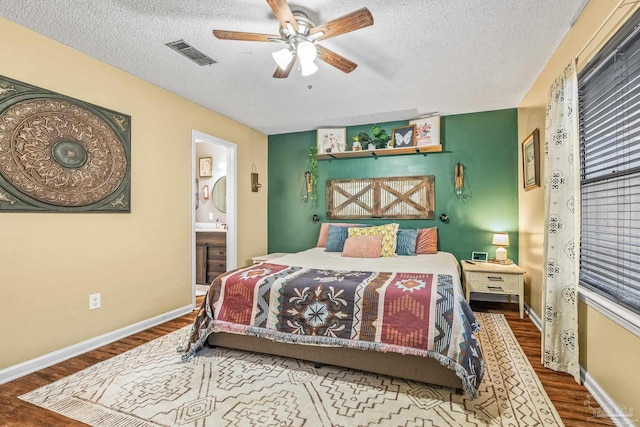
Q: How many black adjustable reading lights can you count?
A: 2